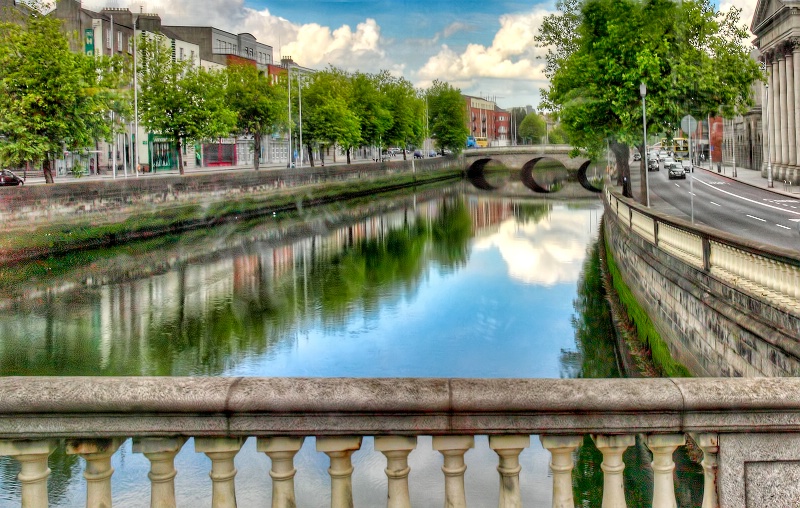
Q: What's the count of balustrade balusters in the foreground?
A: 13